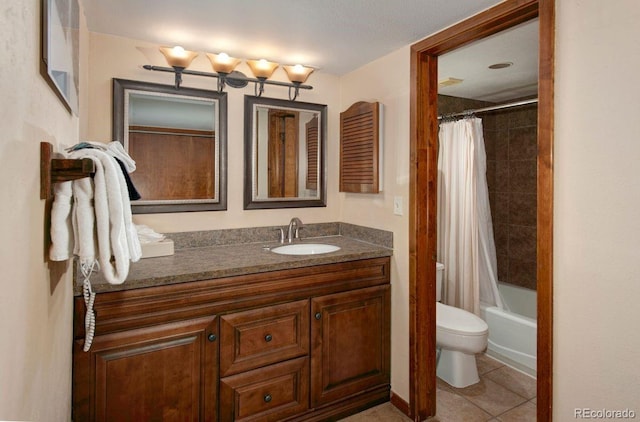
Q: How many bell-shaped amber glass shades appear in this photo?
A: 4